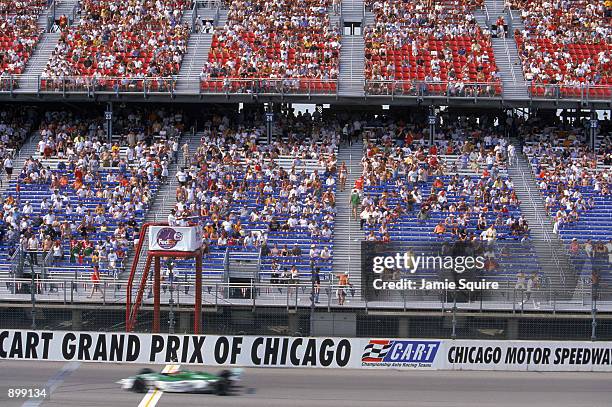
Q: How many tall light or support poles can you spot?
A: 4